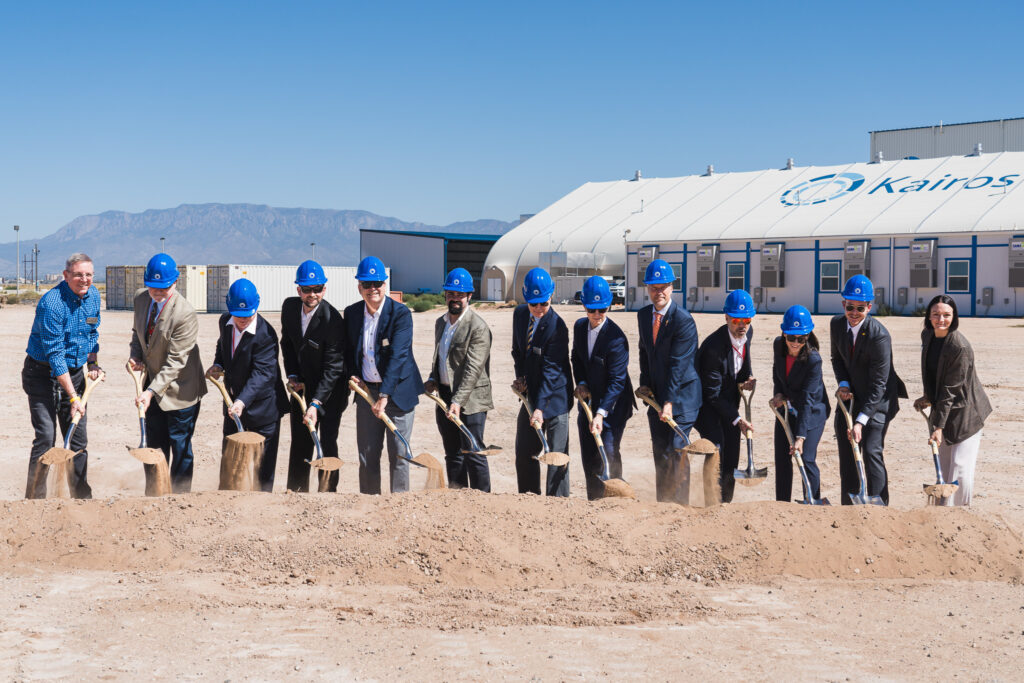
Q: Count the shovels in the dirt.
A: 2